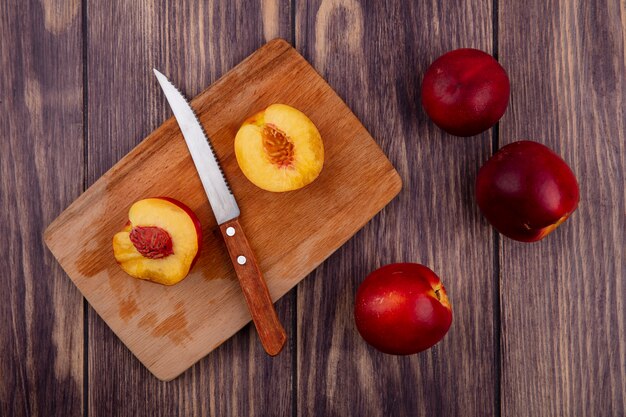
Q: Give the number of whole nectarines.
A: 3